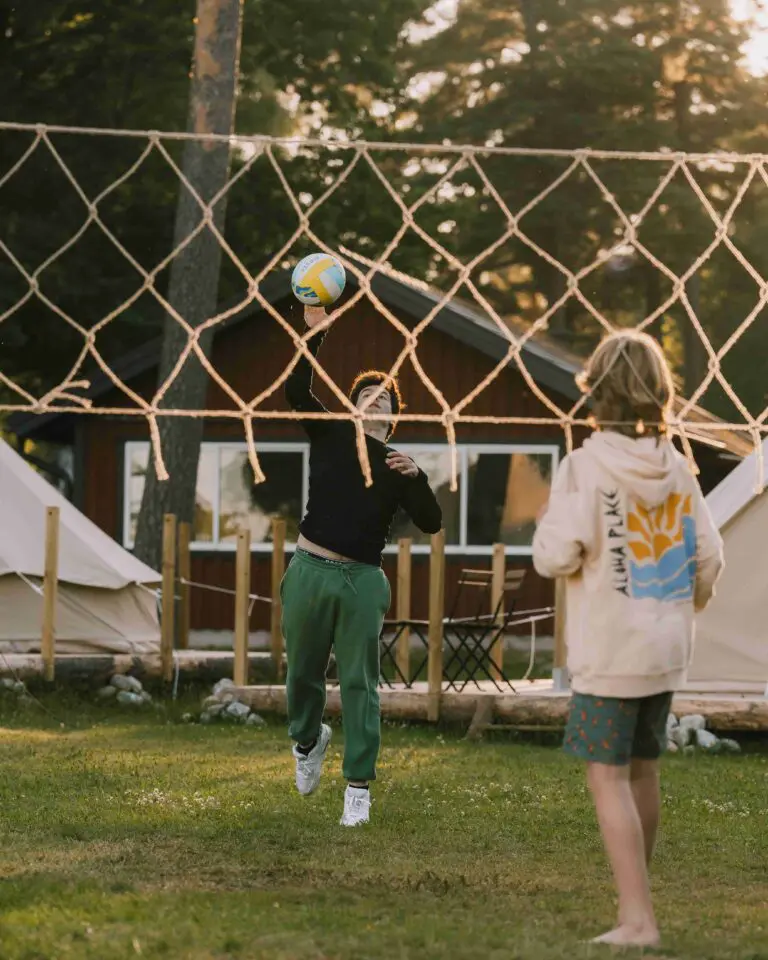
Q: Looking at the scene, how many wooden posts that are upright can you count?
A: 9